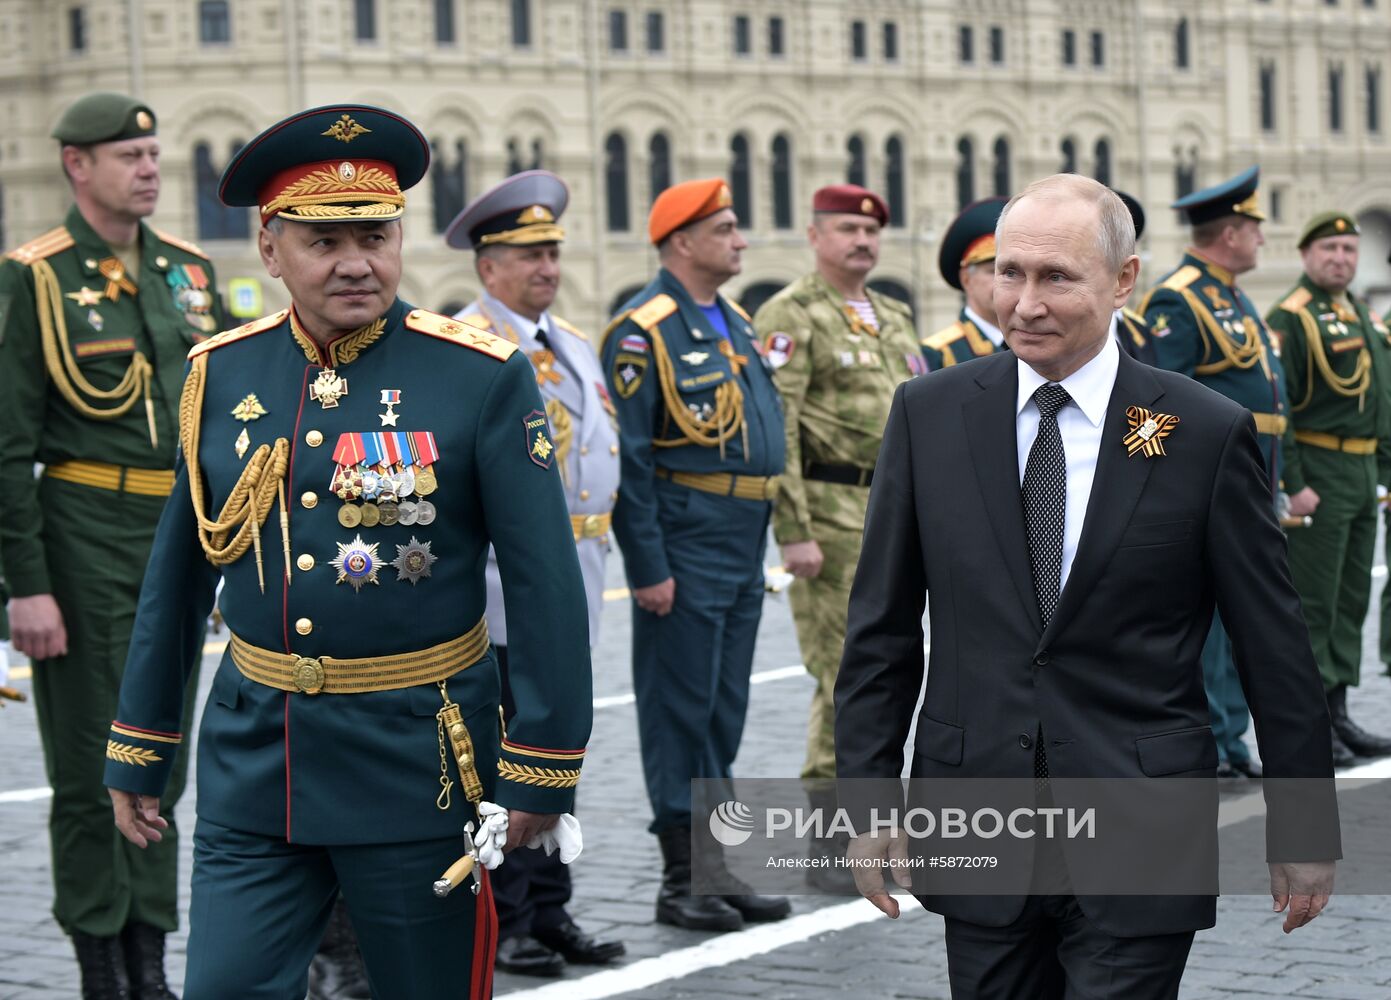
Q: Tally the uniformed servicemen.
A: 9